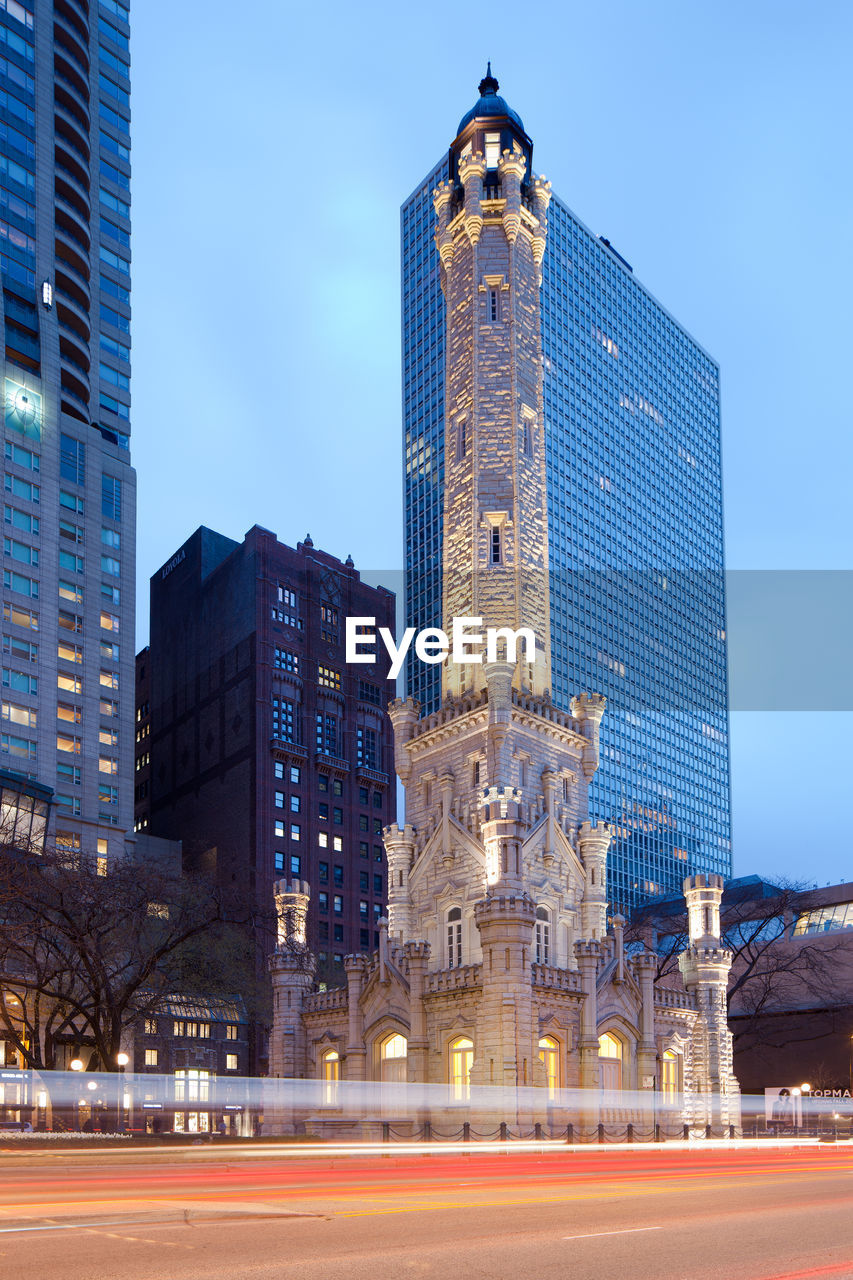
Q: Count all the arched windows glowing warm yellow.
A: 6